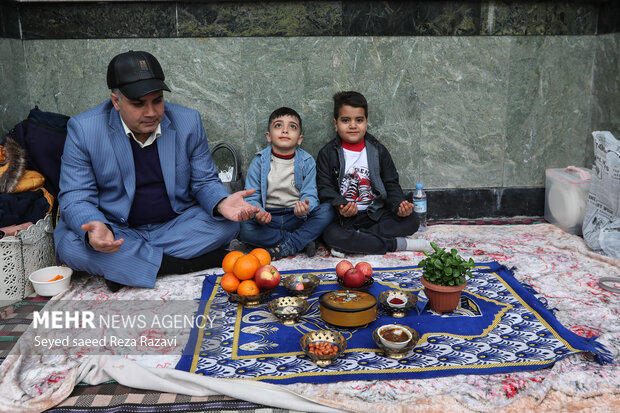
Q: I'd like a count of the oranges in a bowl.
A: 5